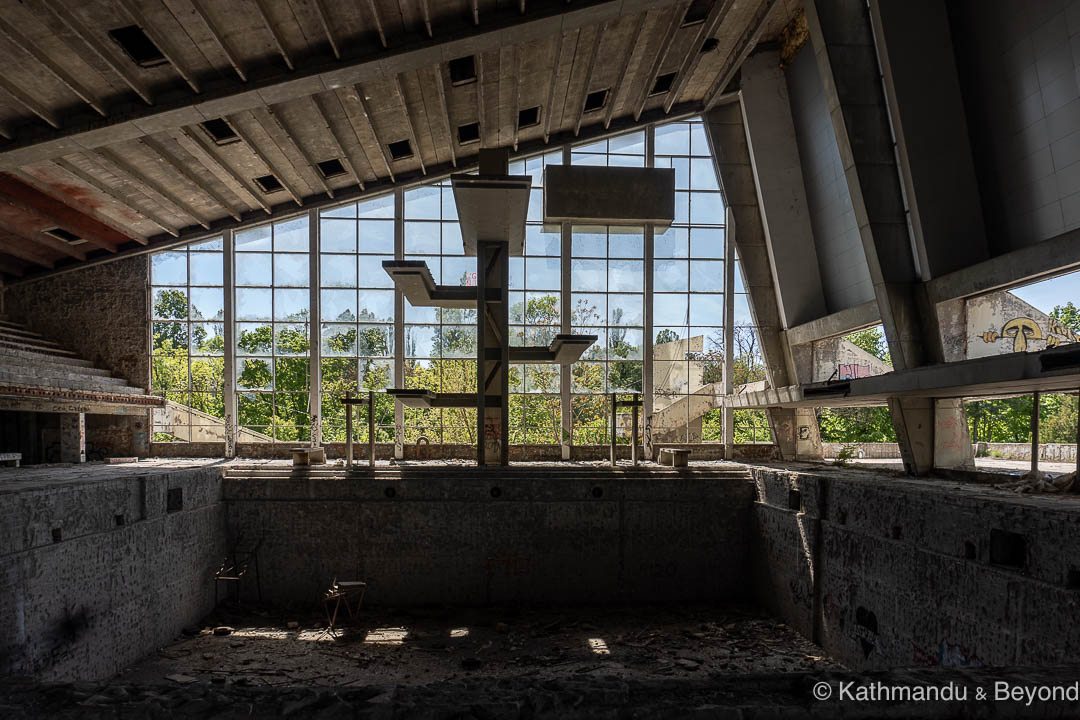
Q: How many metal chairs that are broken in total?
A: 2